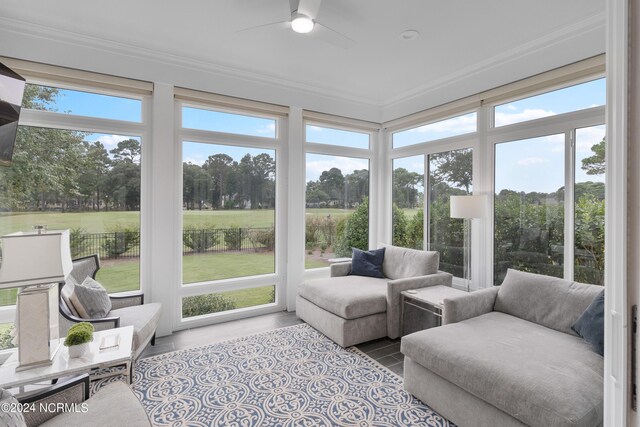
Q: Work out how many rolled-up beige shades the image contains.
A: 5